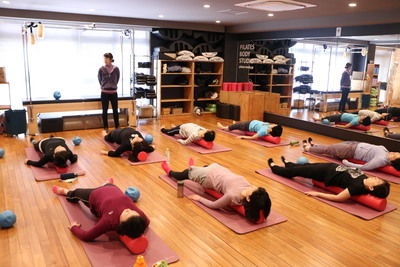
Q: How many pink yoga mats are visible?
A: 8